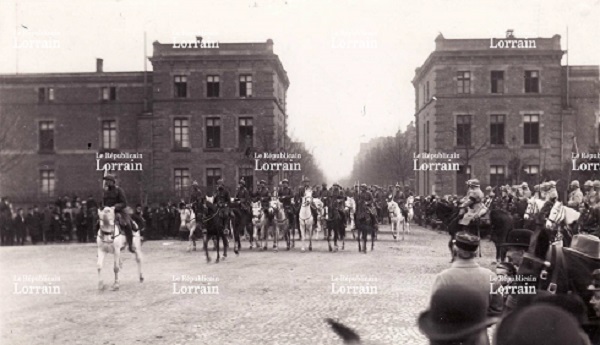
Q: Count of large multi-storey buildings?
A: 2